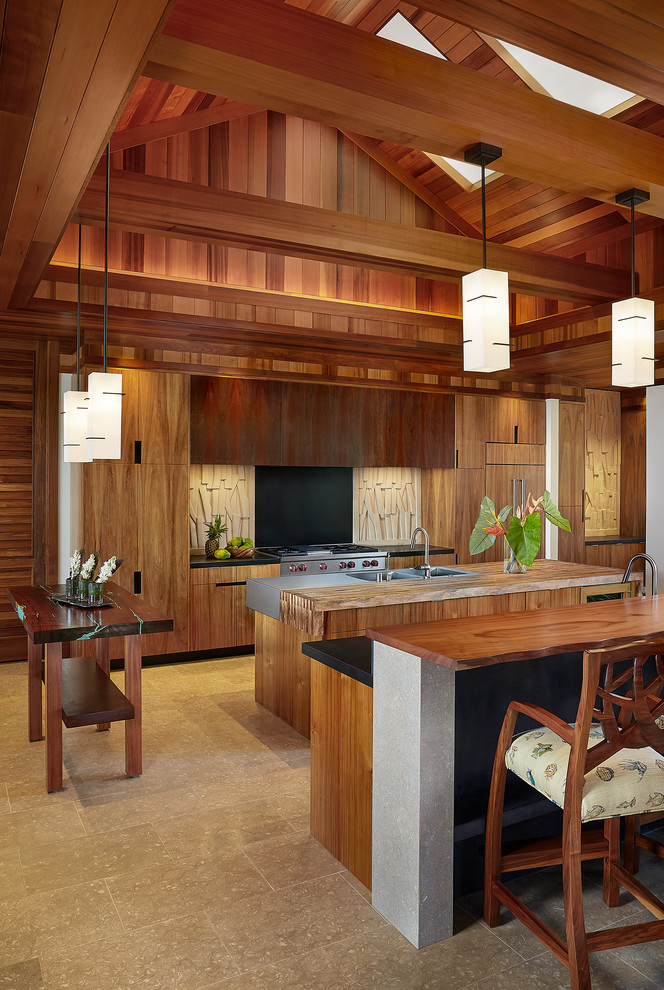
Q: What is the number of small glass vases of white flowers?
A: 3